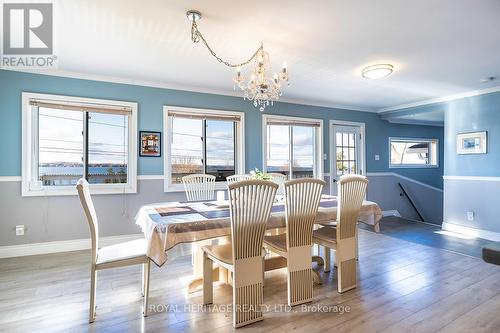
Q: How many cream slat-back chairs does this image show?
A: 7